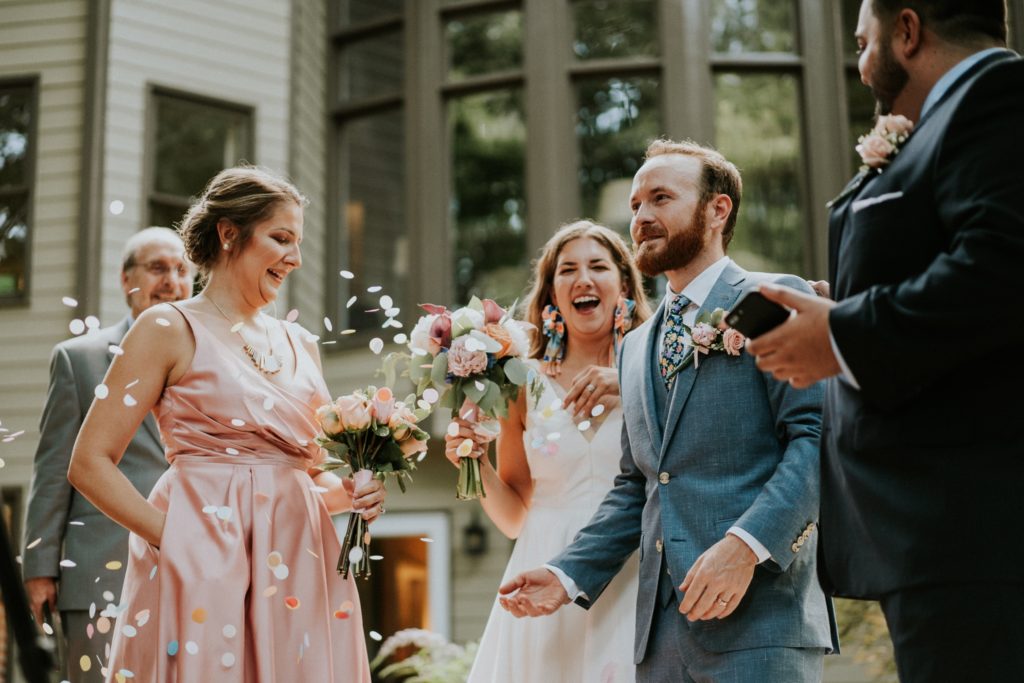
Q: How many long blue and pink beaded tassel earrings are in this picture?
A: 2